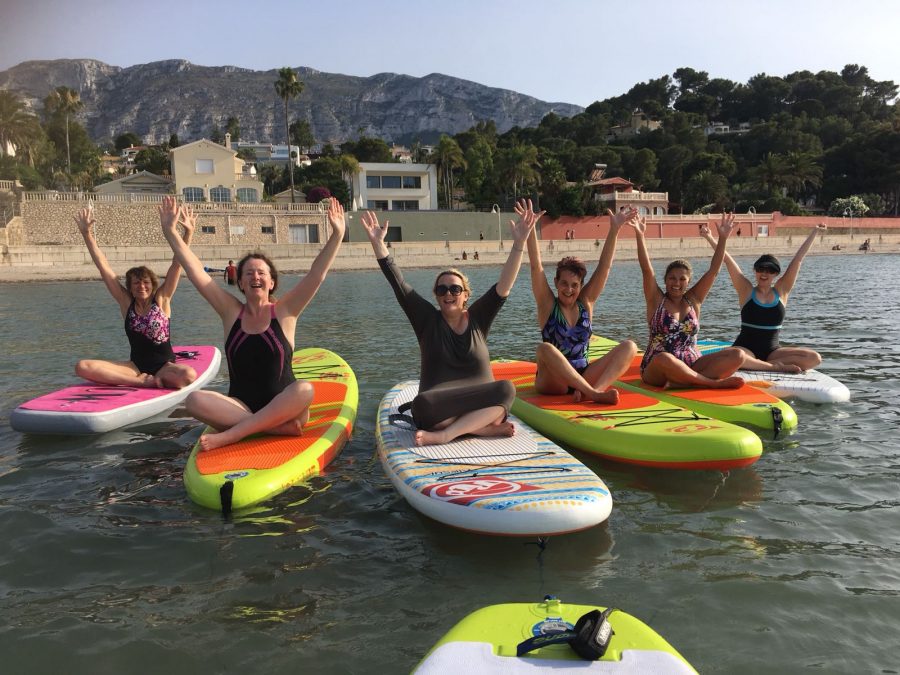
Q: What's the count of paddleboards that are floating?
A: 7